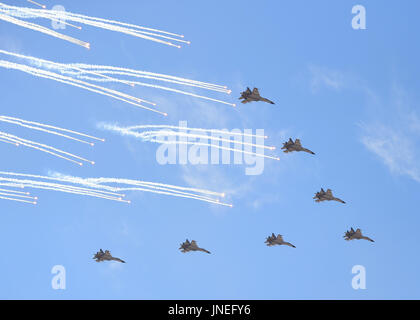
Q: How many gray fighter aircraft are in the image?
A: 7